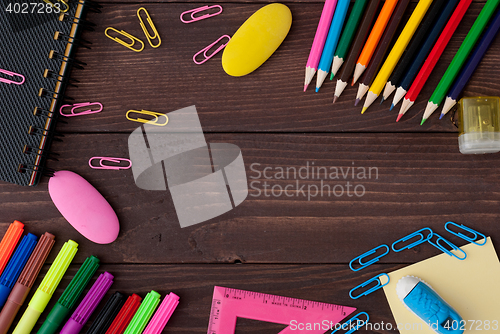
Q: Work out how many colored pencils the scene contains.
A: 12